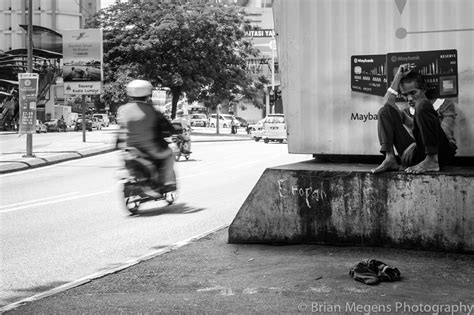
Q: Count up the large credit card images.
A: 2